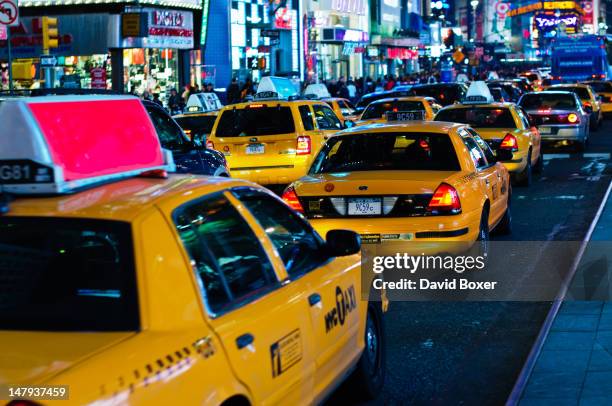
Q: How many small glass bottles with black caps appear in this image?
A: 0